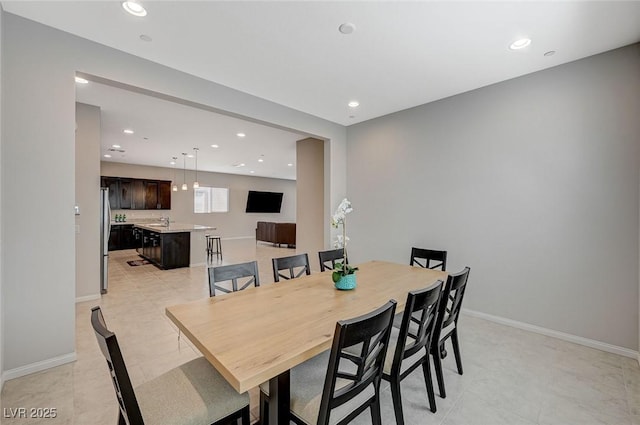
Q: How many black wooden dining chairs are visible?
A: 8